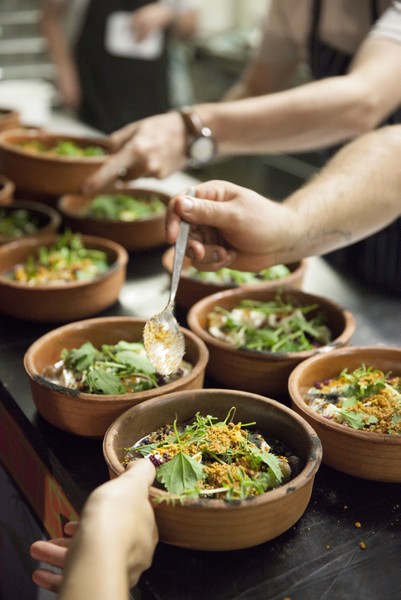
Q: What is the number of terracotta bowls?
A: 11